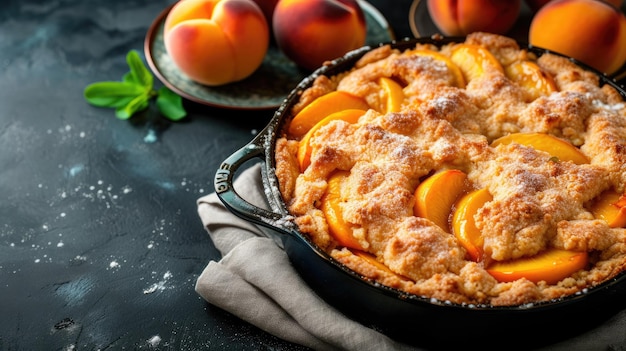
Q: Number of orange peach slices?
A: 13